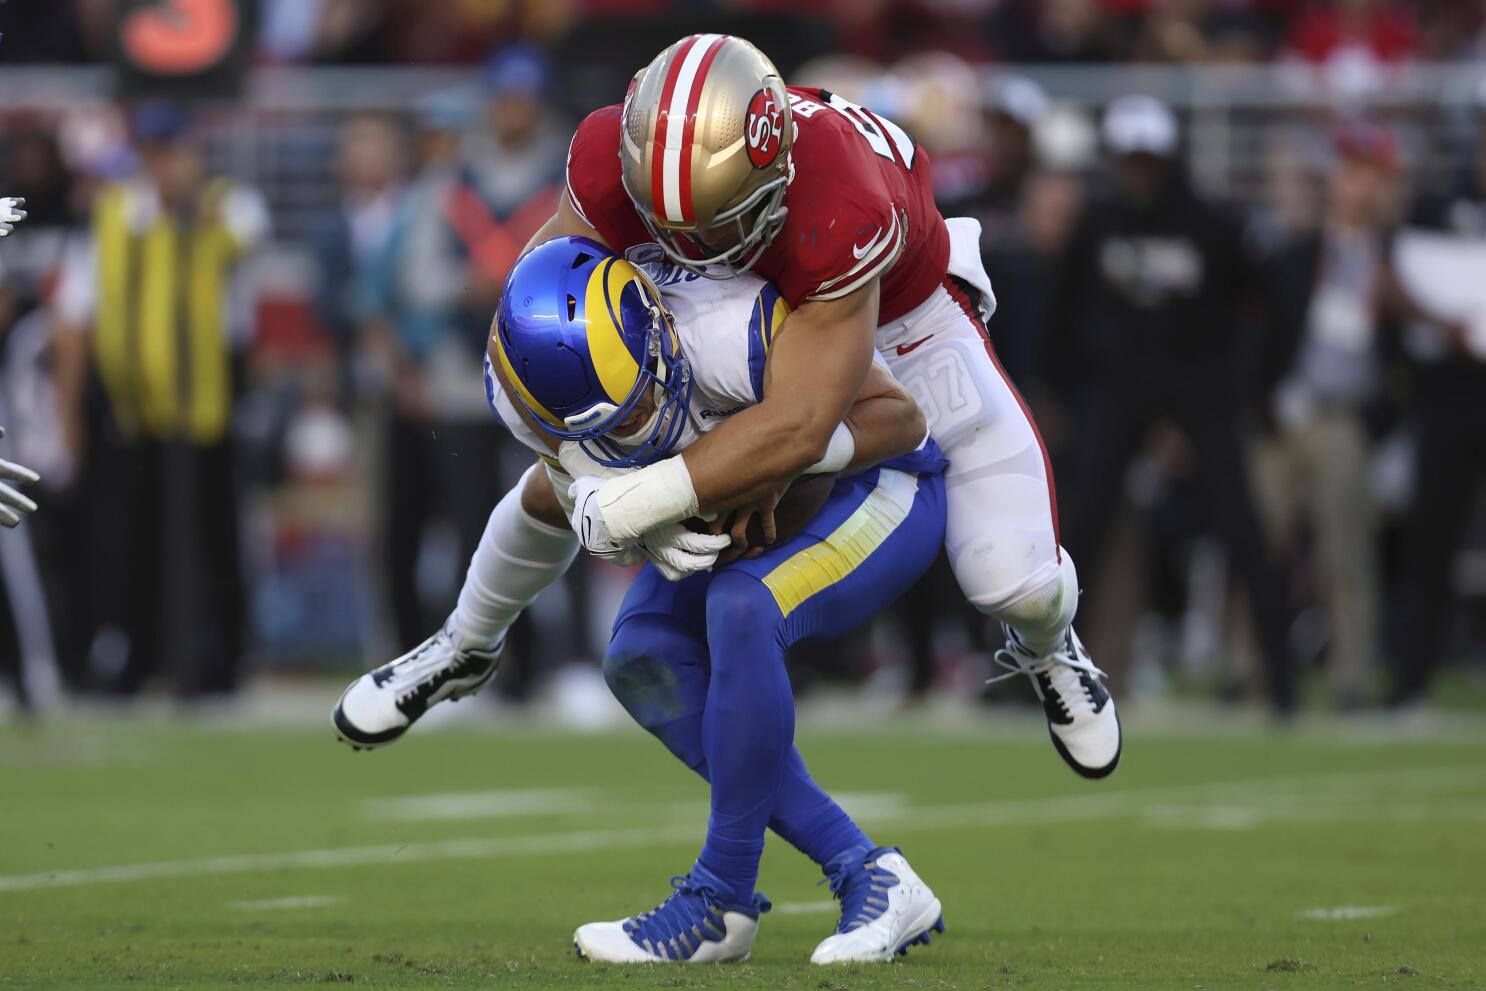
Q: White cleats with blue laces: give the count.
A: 2